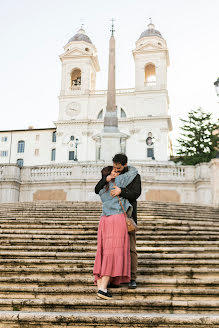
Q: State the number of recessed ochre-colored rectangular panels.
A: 2